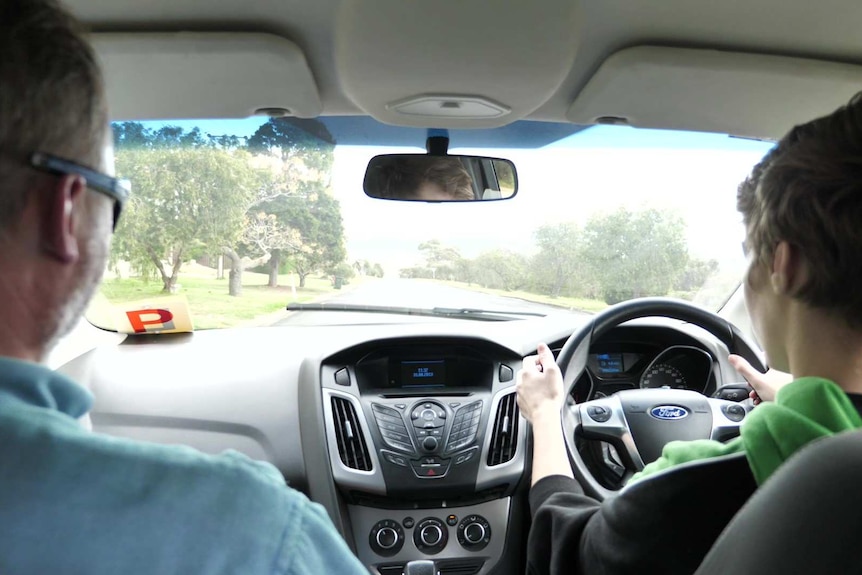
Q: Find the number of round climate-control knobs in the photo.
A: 3